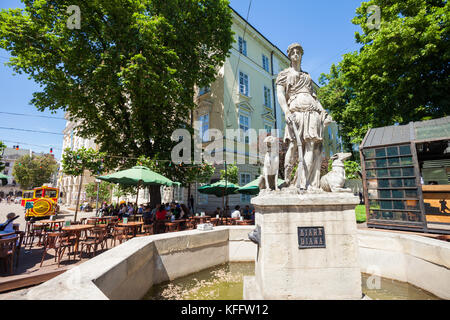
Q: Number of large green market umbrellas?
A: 3